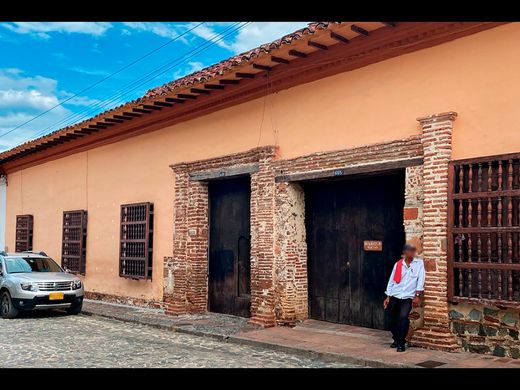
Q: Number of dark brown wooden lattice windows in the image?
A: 4